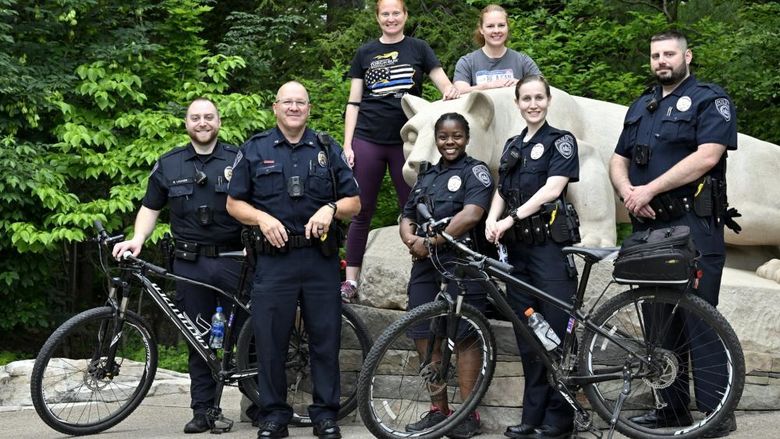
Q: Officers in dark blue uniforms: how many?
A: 5